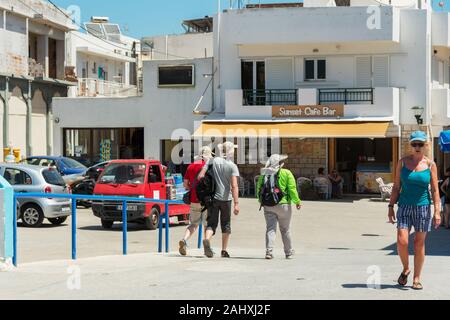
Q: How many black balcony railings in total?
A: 2